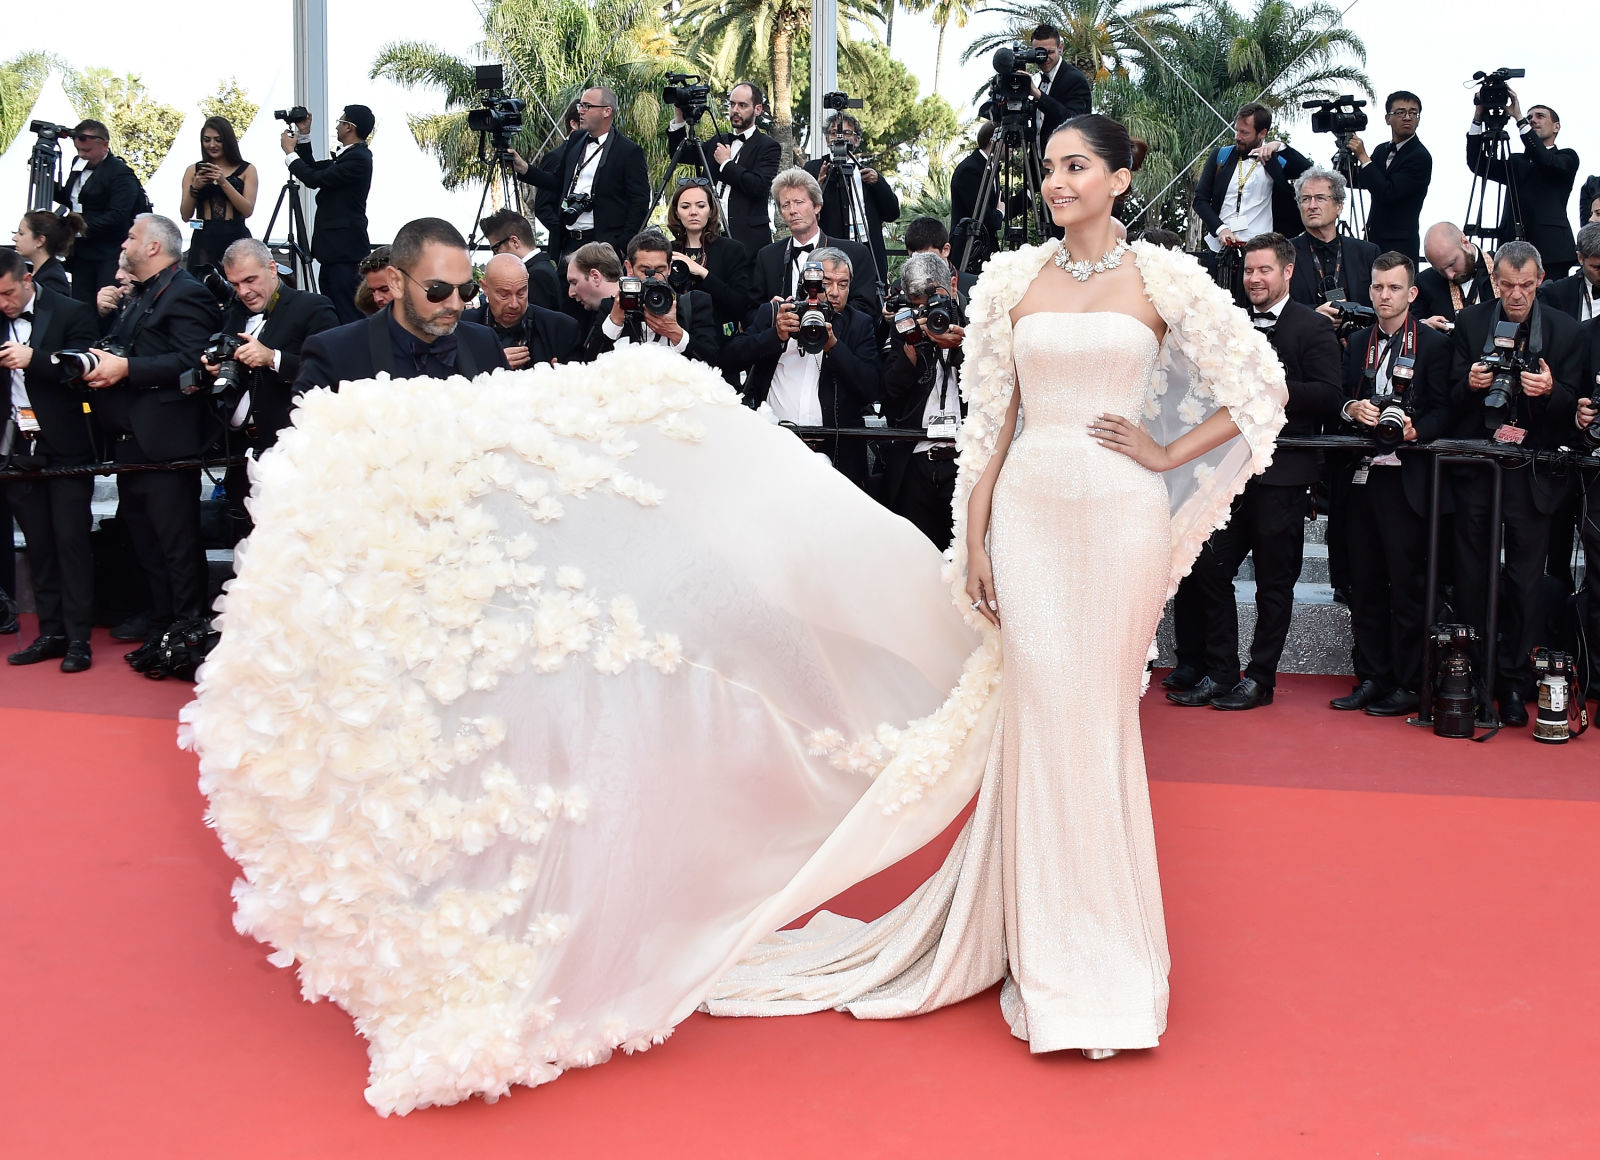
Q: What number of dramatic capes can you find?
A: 1